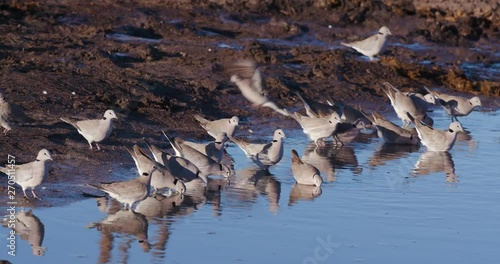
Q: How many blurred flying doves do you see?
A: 1